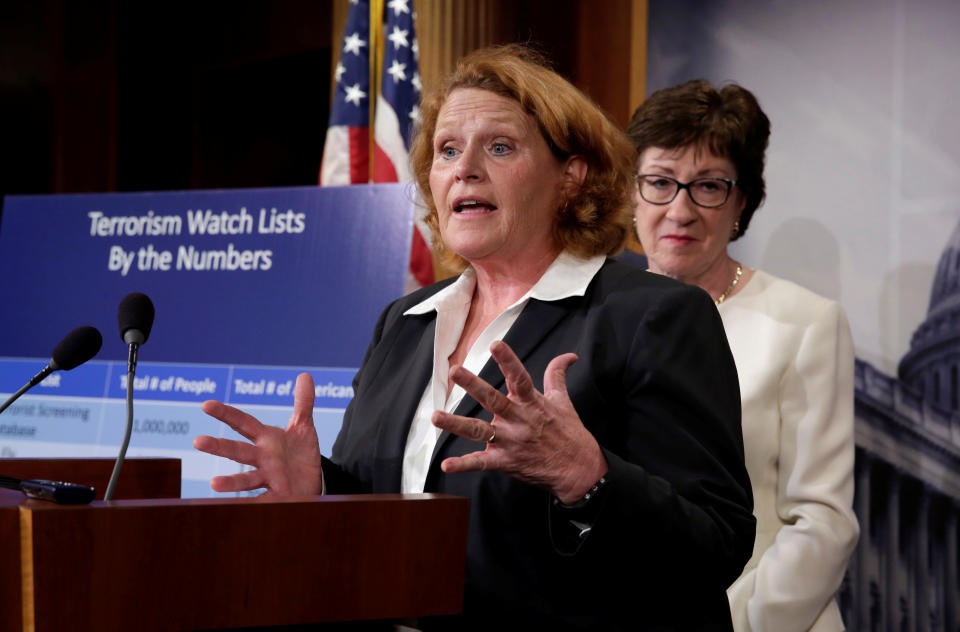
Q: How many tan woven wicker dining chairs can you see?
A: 0